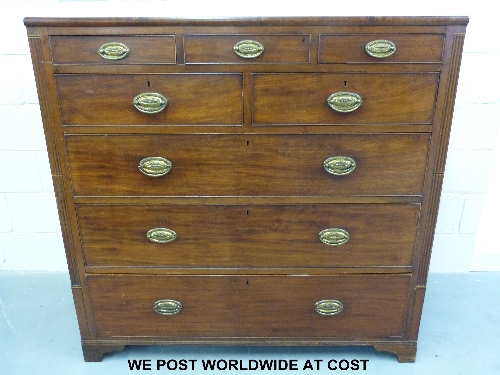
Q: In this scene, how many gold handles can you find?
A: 11